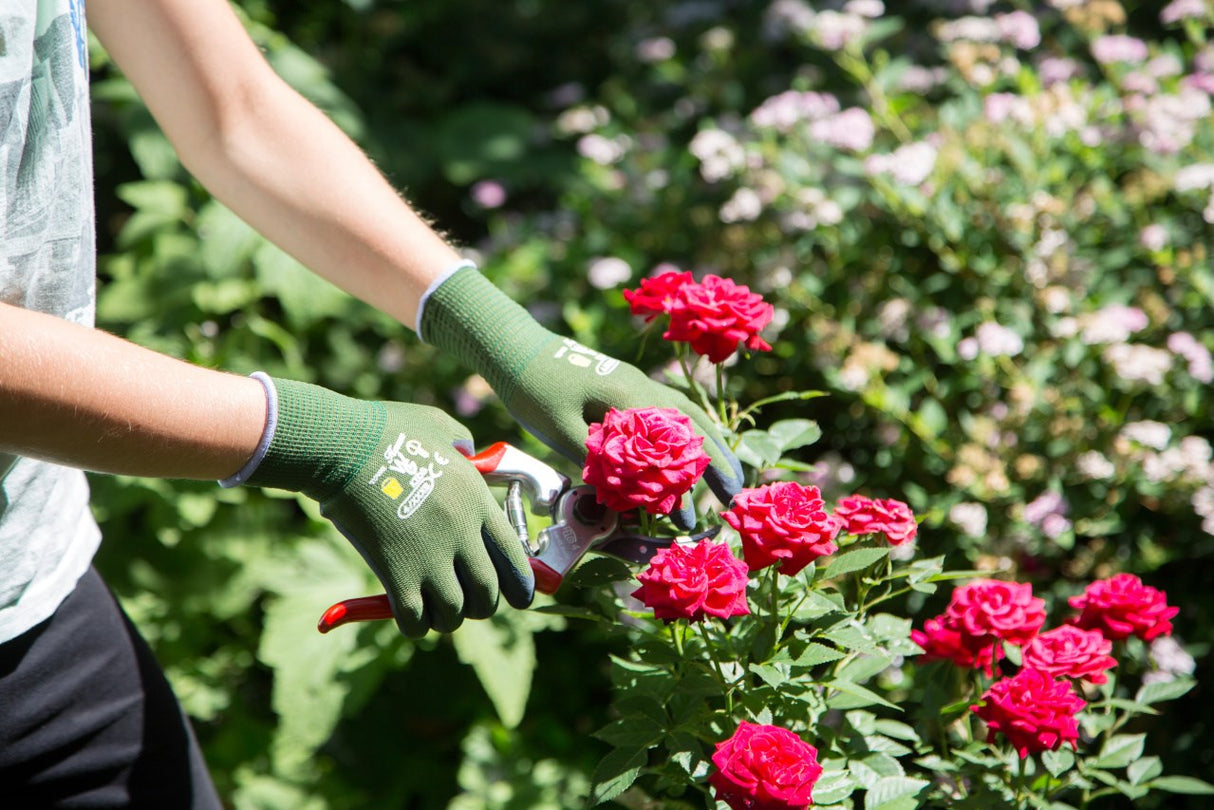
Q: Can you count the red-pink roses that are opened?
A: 12